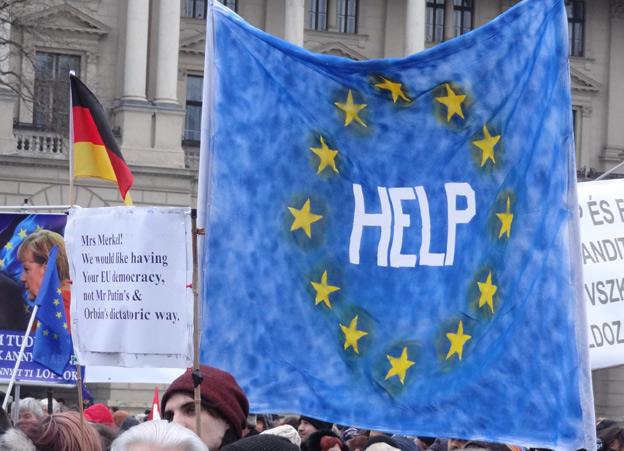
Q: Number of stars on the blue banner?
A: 12